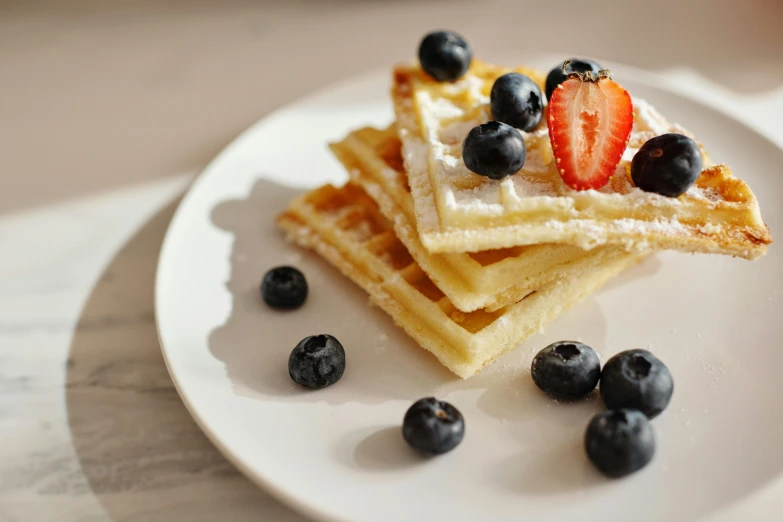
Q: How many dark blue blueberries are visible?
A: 11